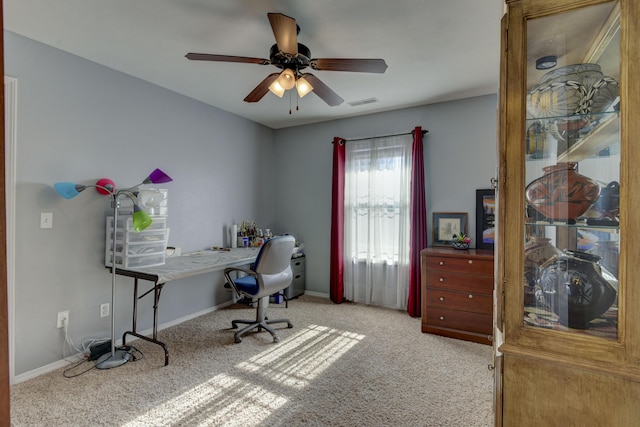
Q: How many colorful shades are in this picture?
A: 4